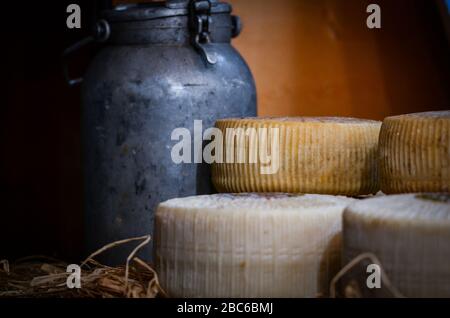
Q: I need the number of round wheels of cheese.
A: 4